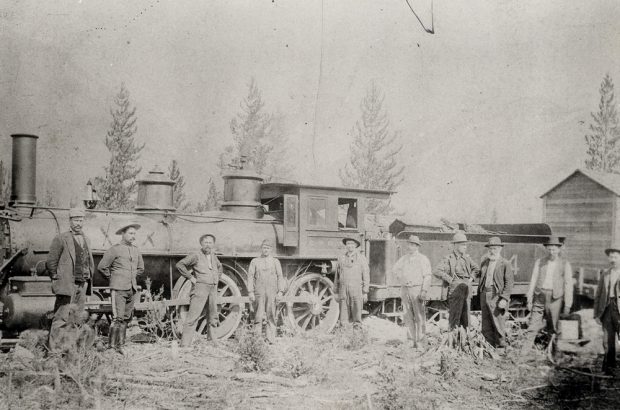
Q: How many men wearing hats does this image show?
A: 10